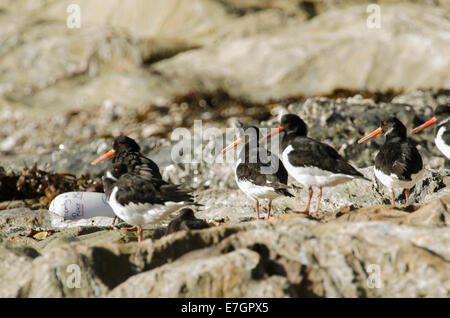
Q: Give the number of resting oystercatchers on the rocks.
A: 6